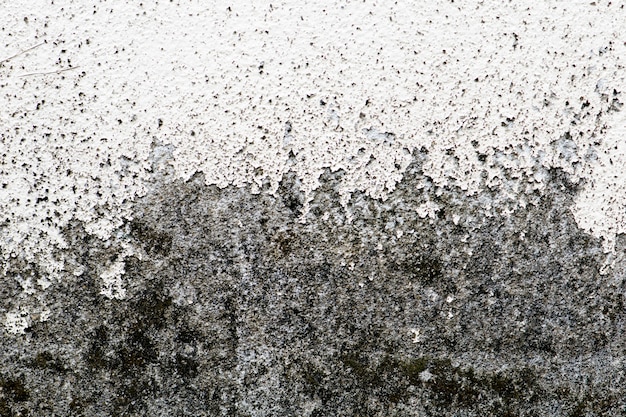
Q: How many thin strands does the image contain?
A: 2